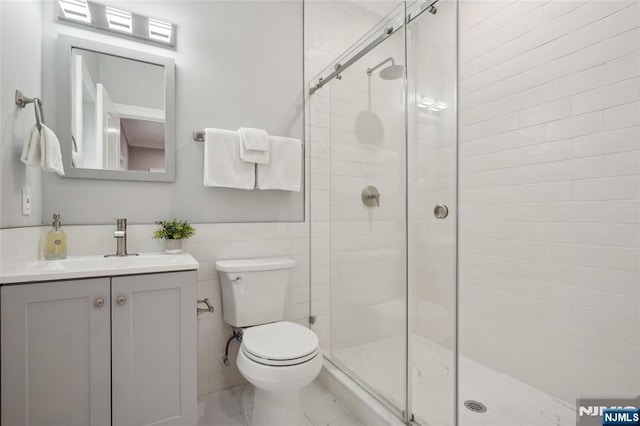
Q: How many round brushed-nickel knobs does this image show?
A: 3